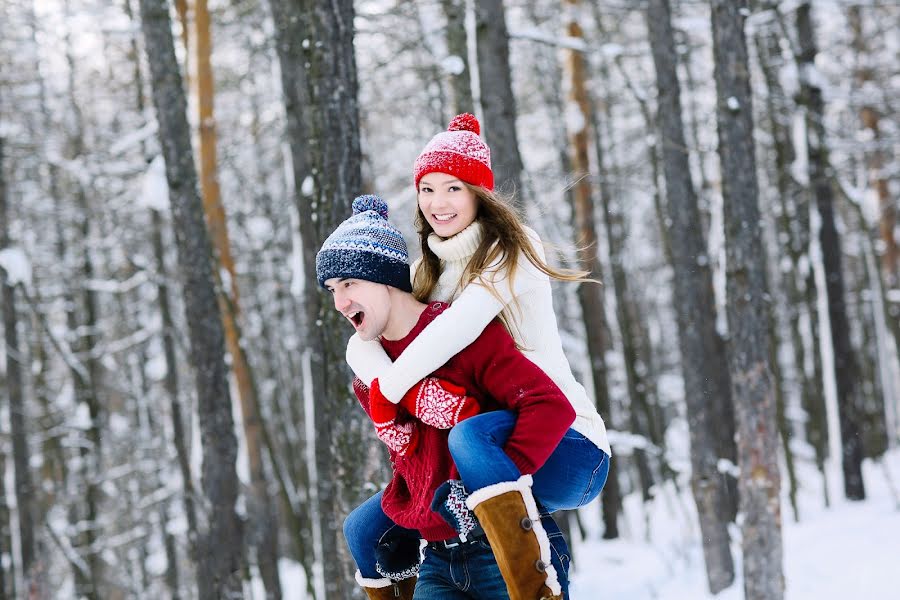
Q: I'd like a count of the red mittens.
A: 2